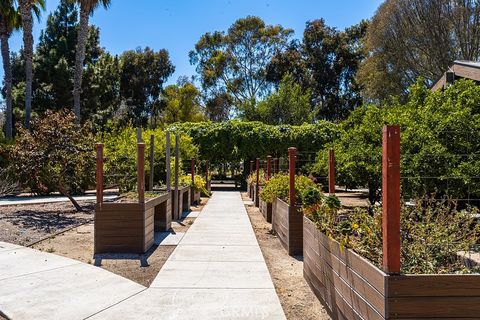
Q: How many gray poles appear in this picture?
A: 4